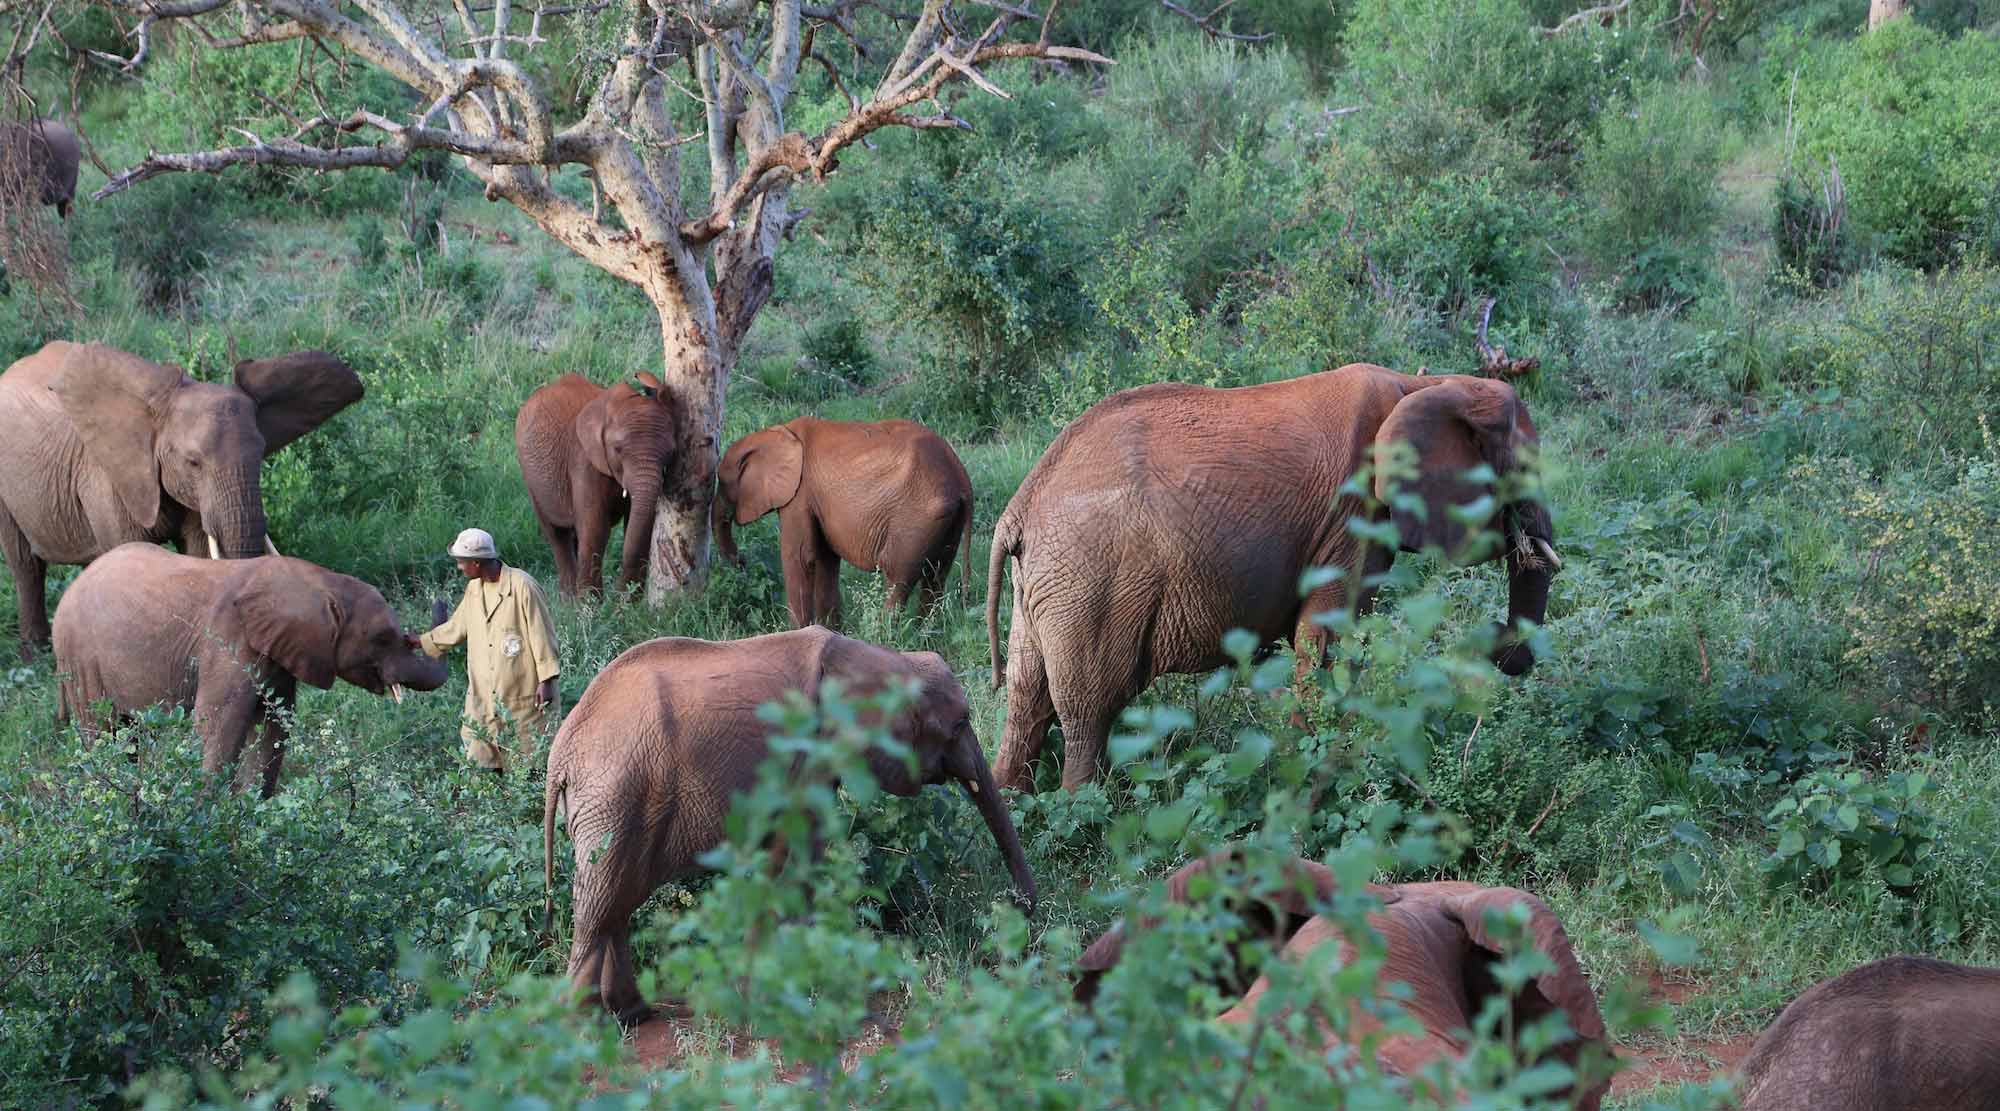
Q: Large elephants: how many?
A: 2